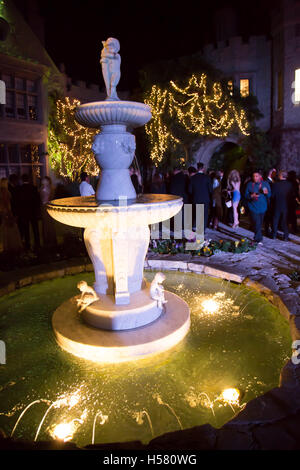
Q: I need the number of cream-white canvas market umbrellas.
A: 0